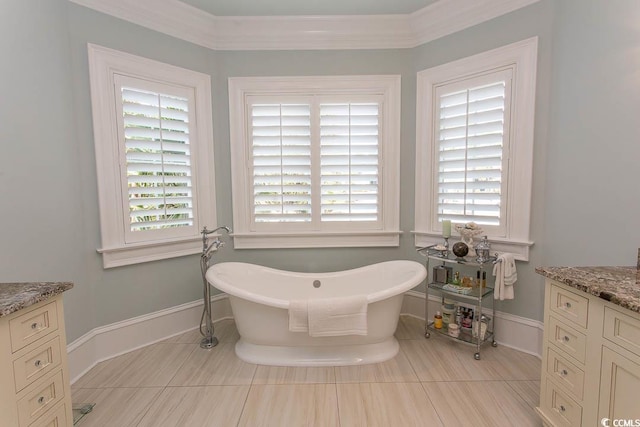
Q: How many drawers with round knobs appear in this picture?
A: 7